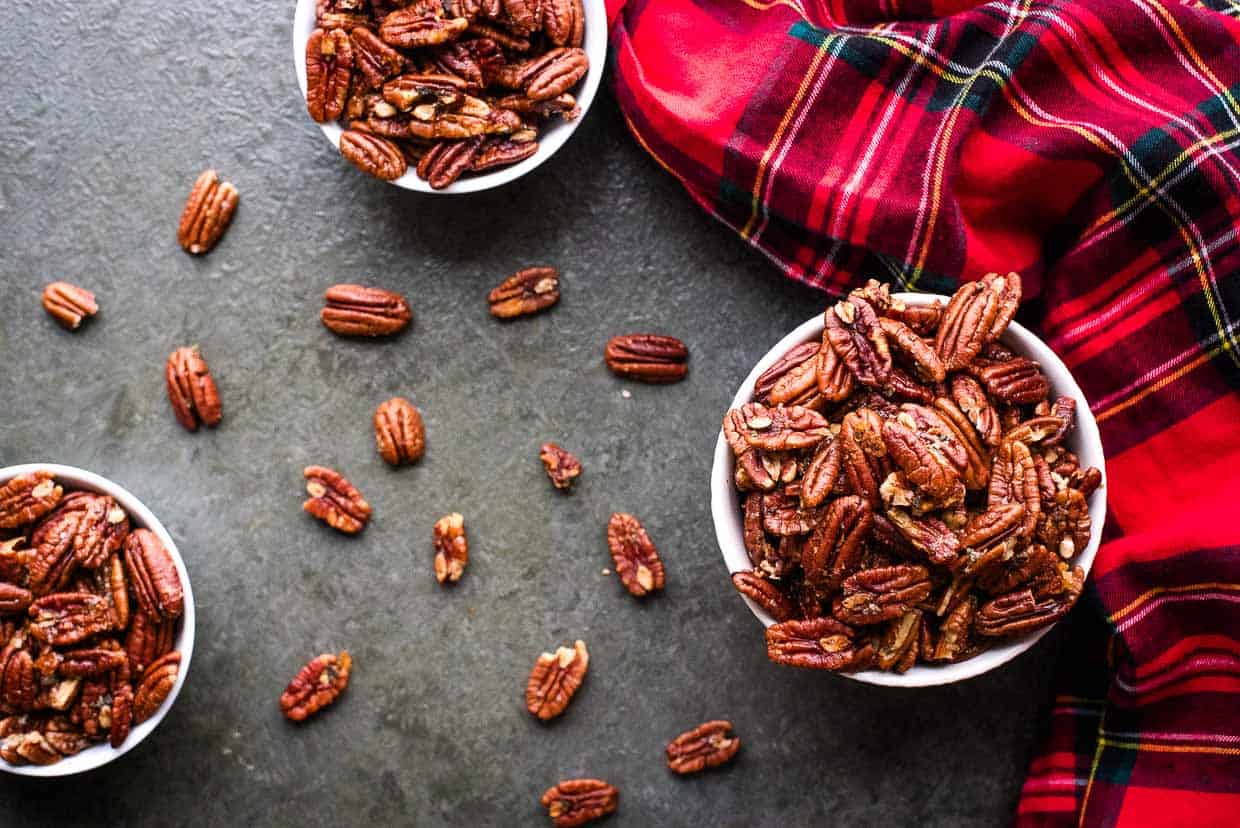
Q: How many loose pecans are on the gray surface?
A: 15